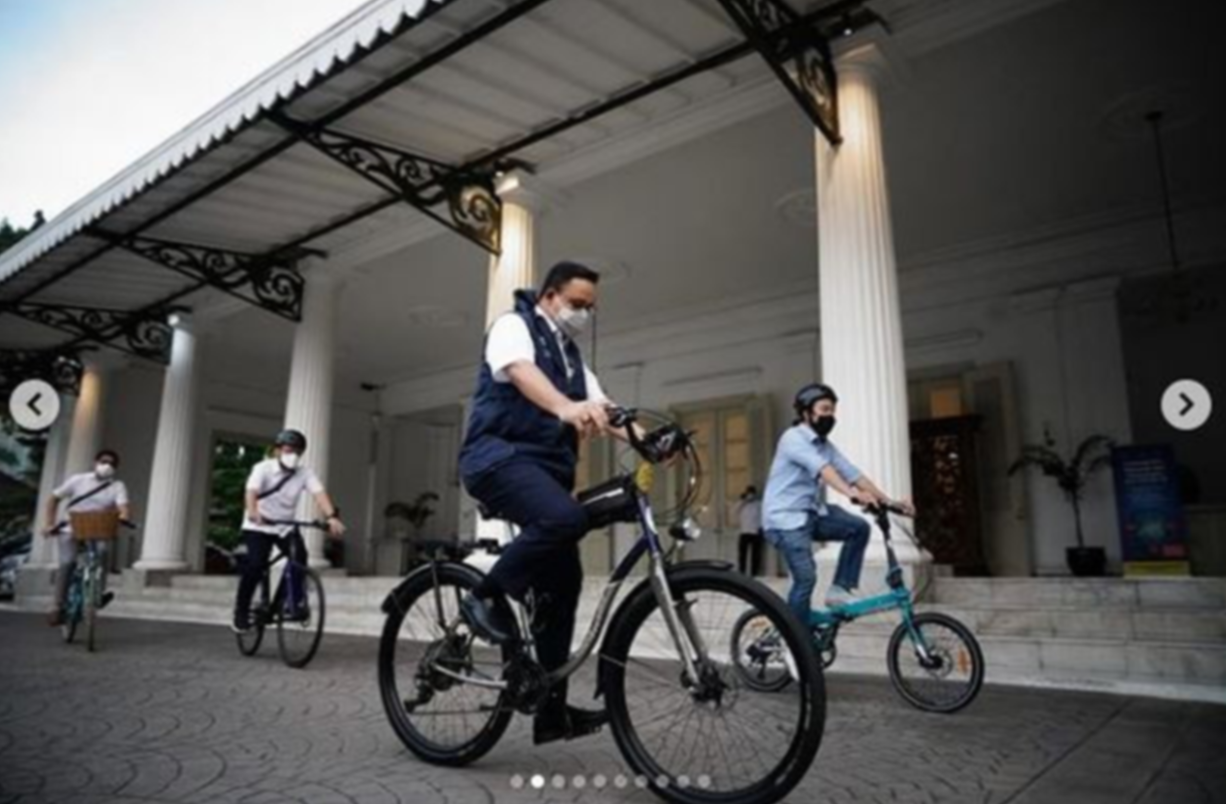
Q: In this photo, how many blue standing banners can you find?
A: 1